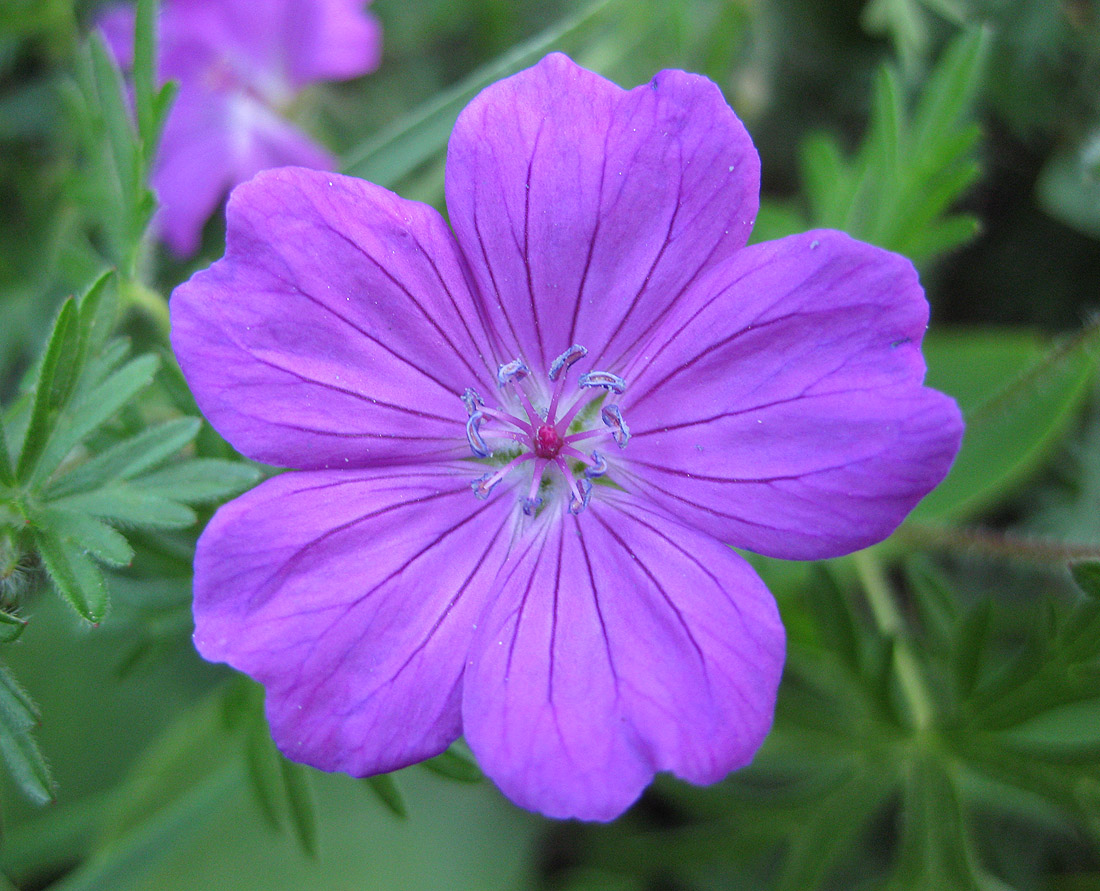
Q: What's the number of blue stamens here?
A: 10